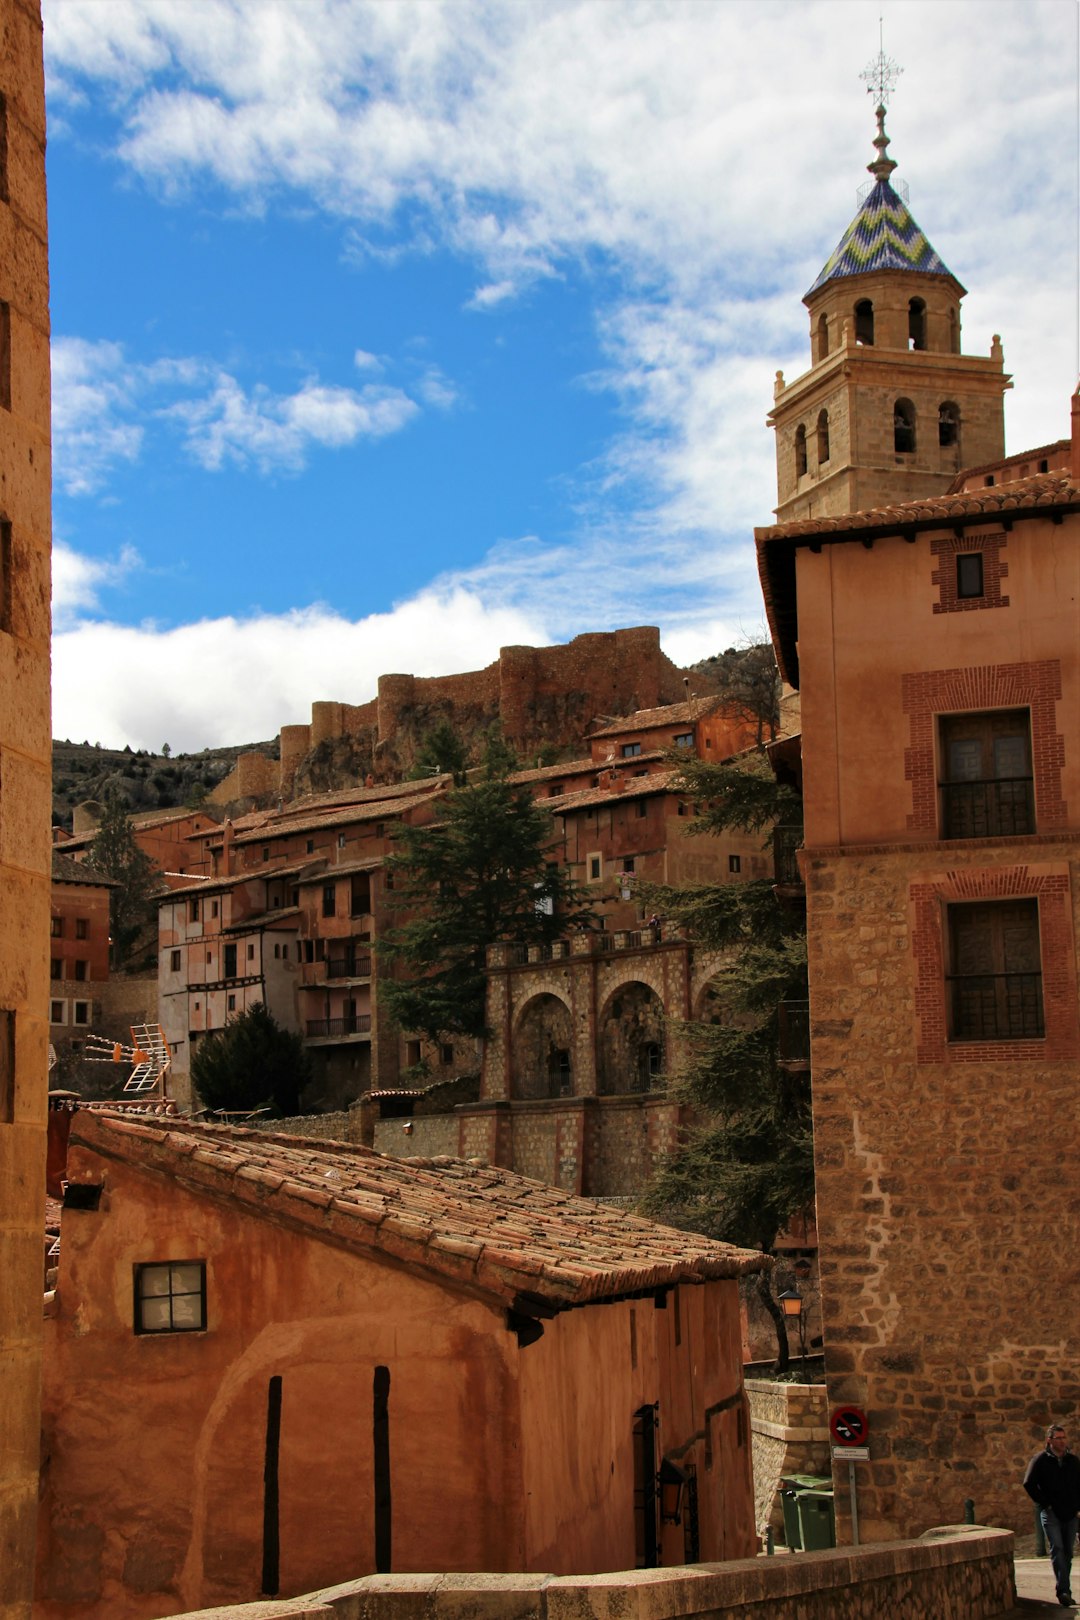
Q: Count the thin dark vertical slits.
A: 2